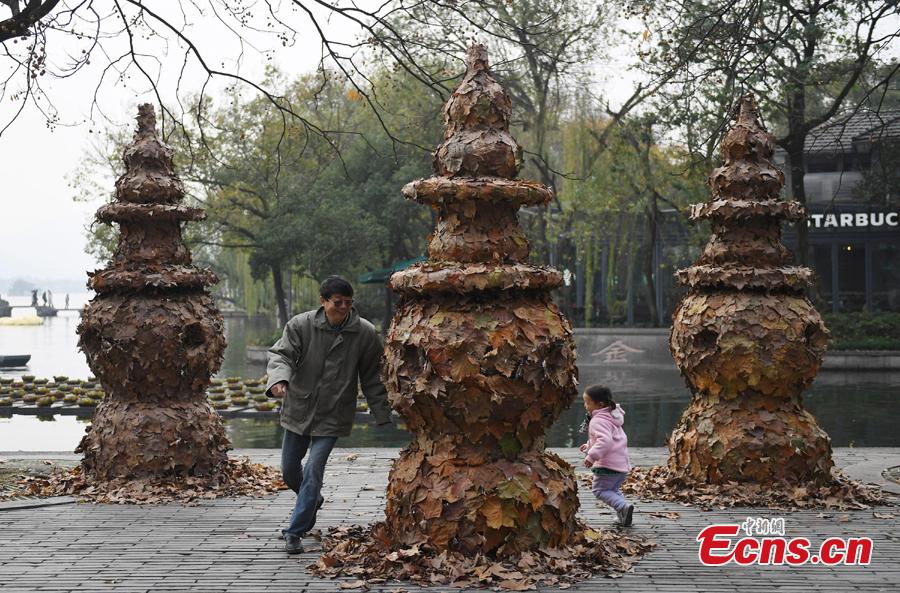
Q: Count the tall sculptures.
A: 3